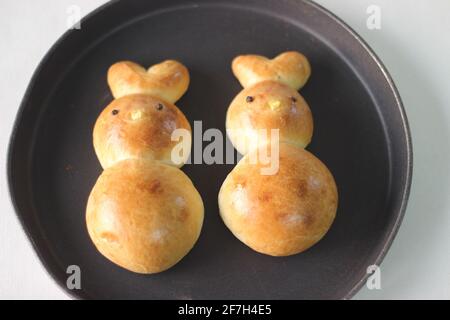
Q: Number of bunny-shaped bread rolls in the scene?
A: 2